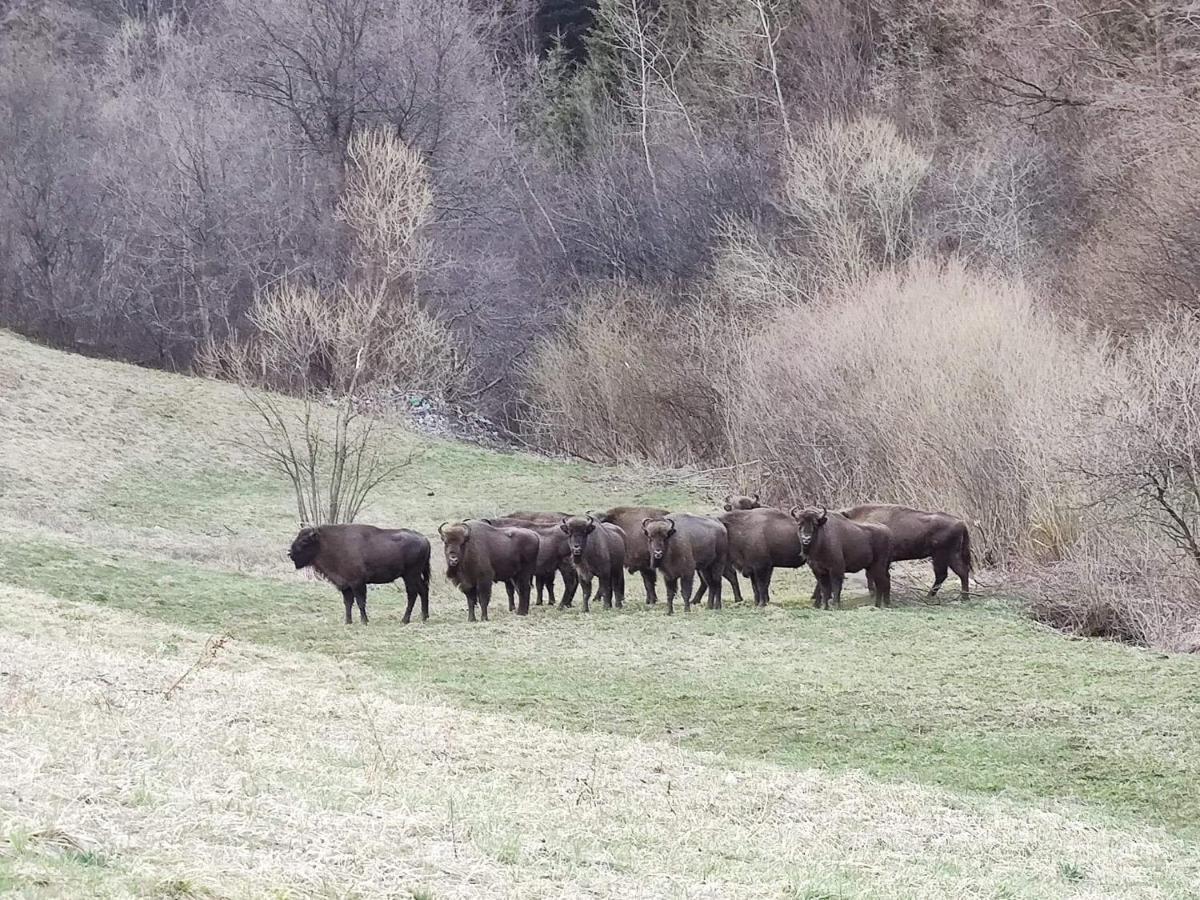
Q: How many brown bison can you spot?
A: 11